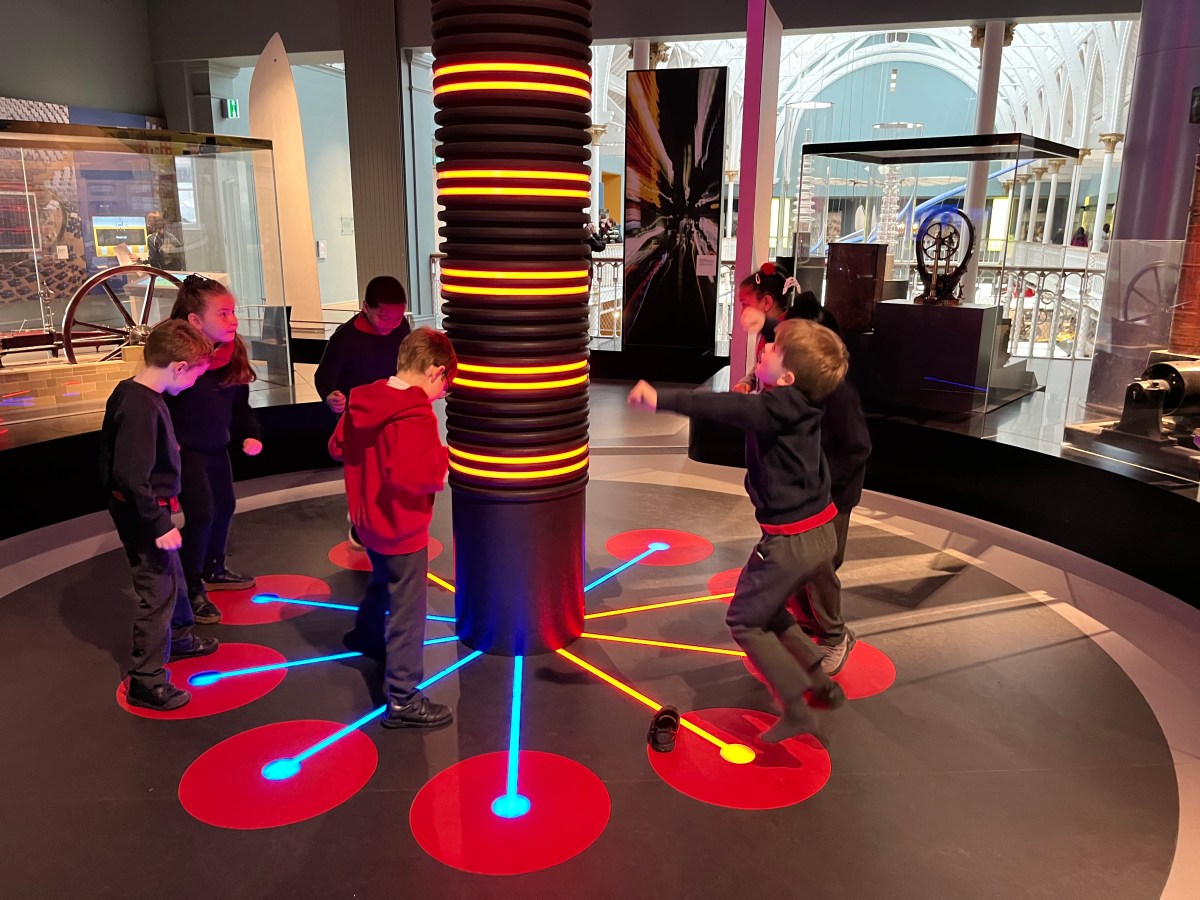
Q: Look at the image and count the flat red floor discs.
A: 9